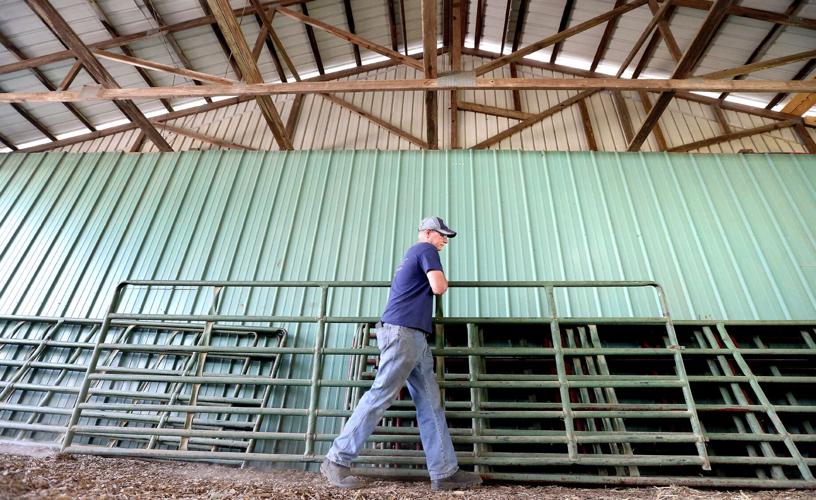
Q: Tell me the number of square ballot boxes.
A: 0